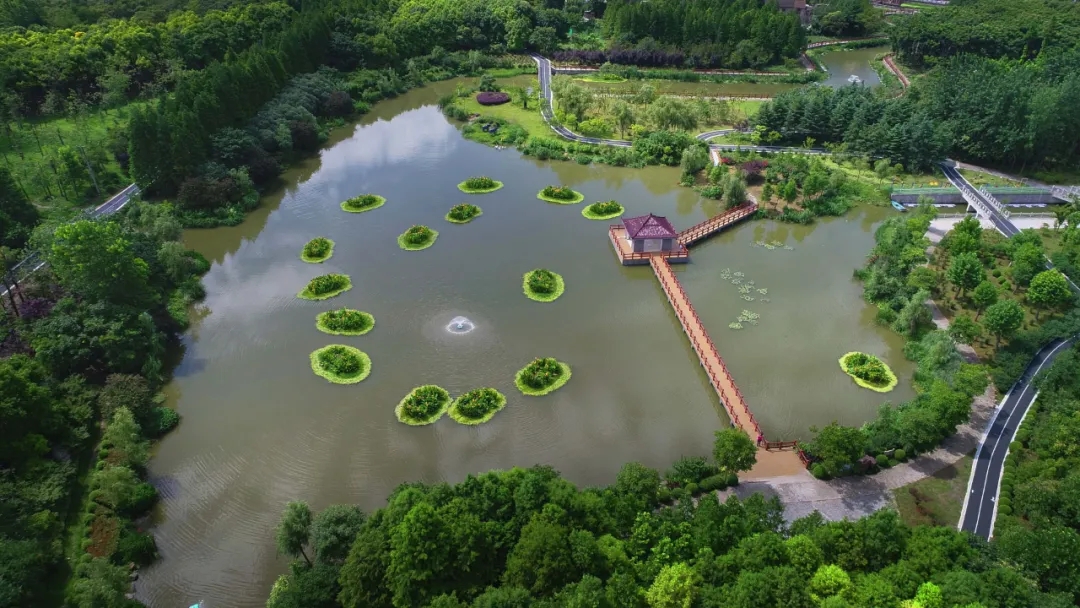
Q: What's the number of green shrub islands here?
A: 15